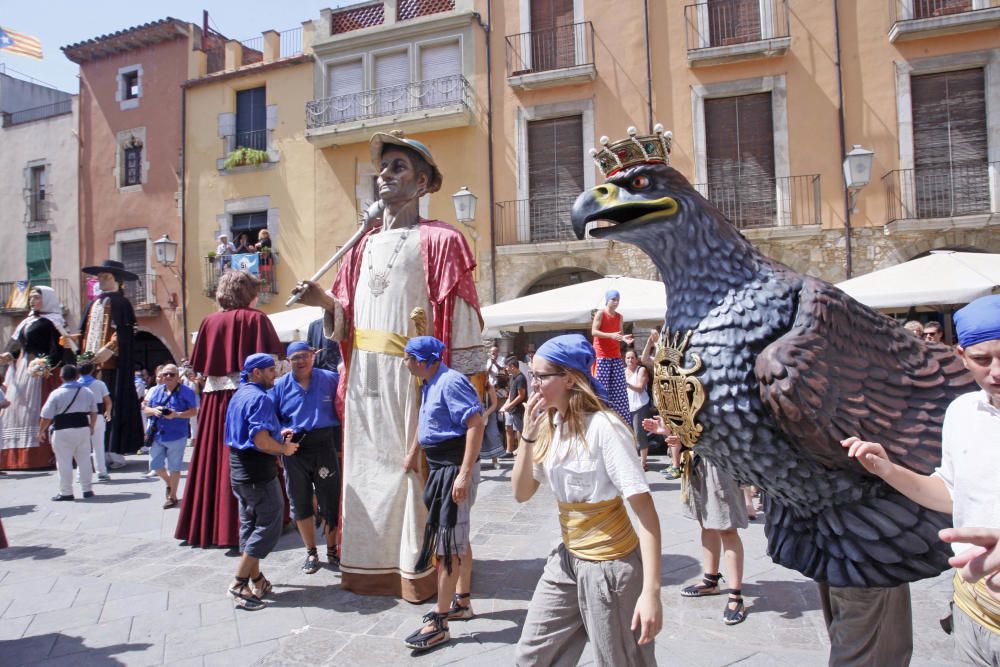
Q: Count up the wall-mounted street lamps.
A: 3